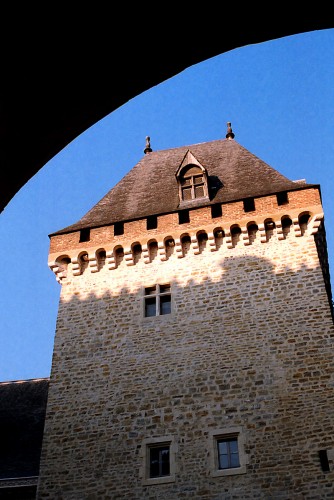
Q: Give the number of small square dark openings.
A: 7